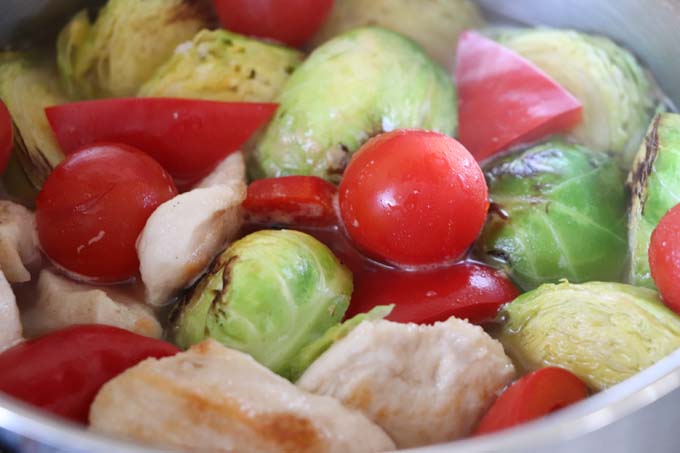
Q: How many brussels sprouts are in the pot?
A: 10